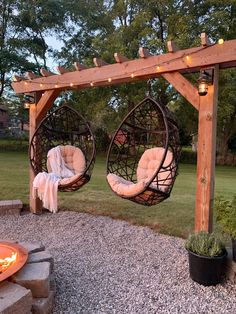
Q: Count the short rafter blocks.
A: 10